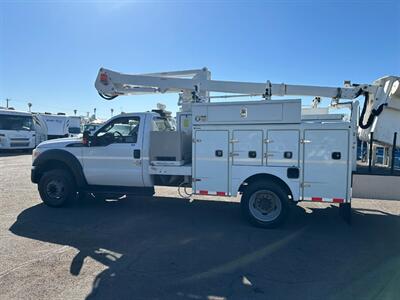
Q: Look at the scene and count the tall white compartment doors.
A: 2